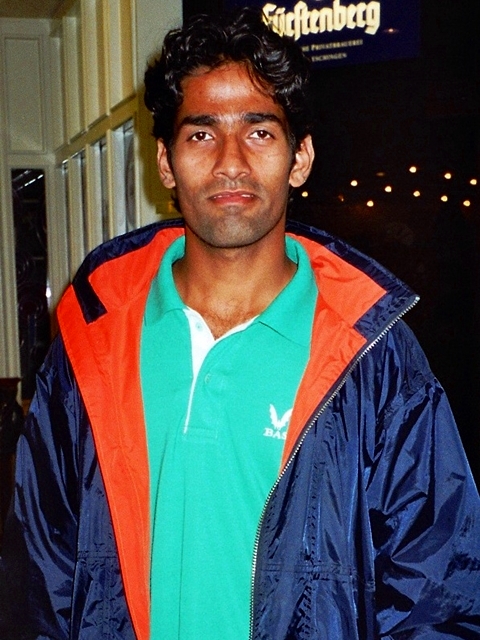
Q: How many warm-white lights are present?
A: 10